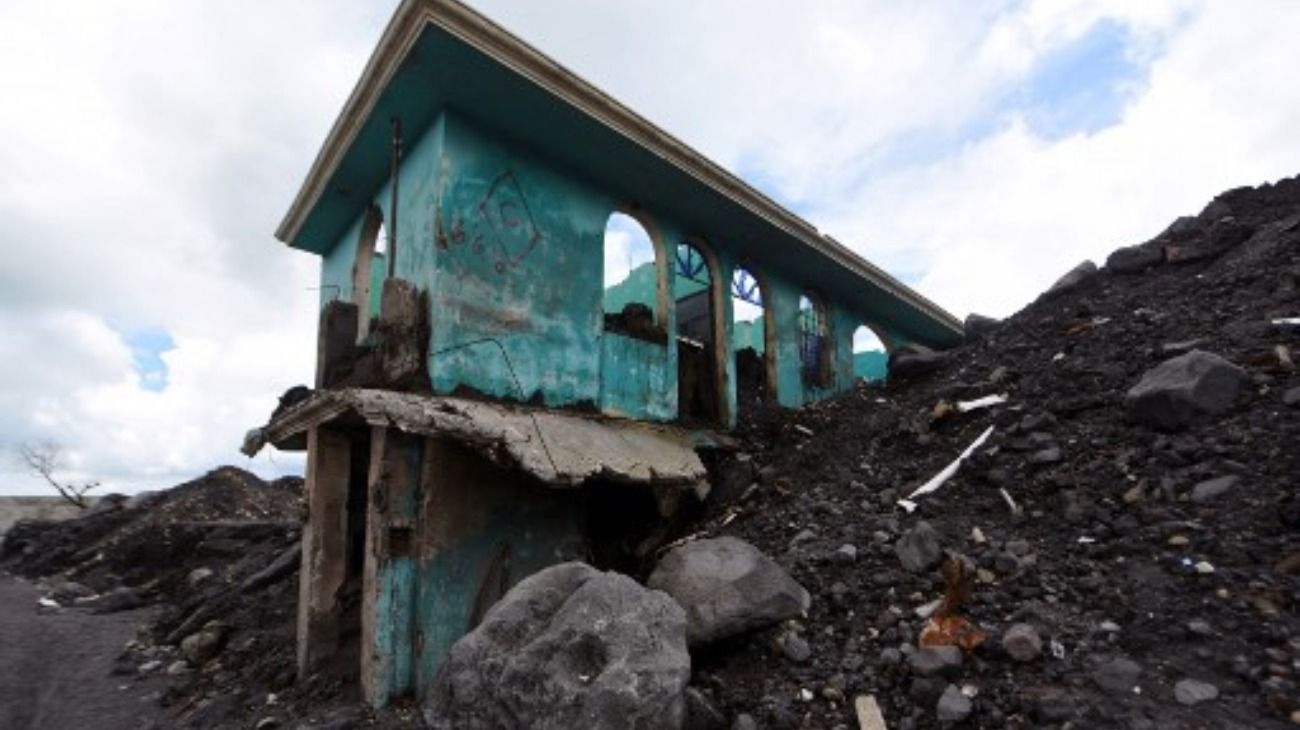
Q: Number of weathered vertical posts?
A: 2